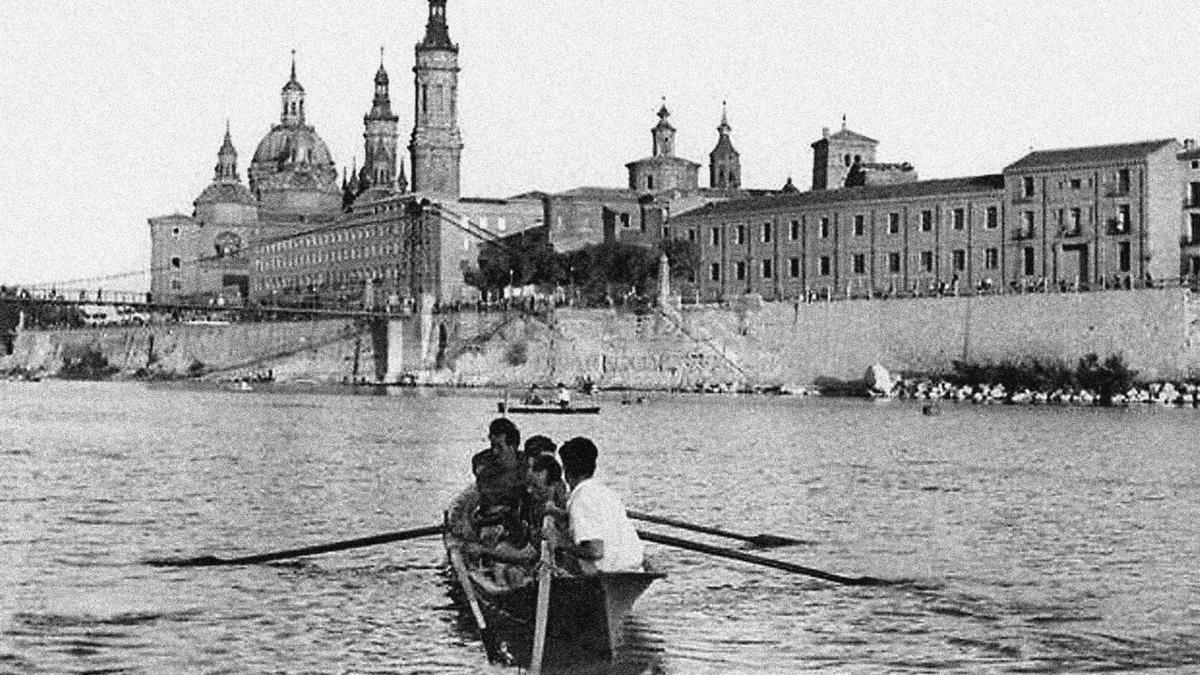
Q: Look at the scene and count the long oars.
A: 5